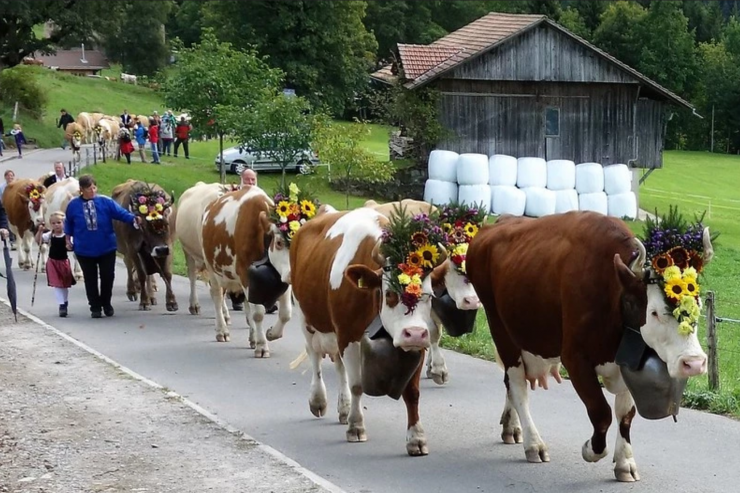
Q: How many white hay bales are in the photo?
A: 14